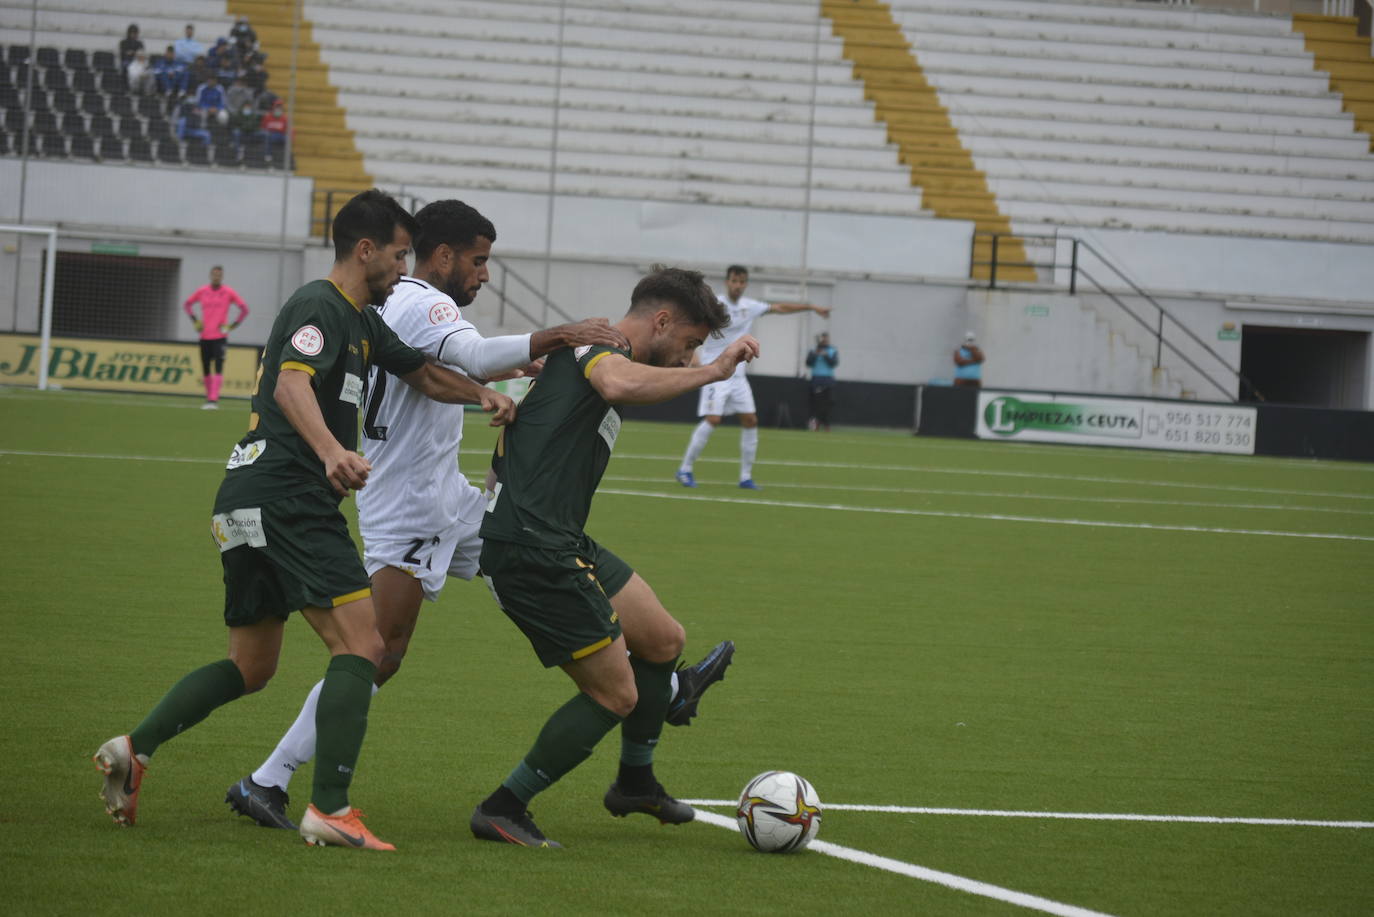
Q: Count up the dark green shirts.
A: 2